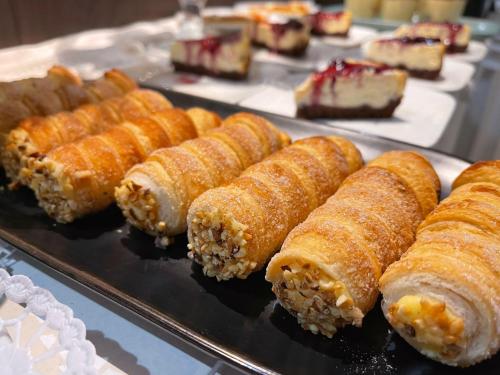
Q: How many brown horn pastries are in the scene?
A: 8